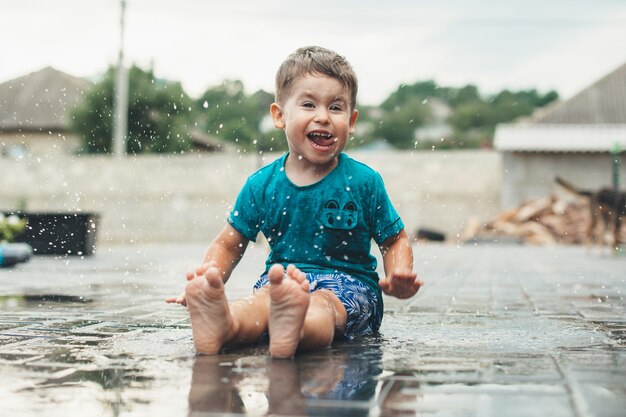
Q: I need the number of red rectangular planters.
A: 0